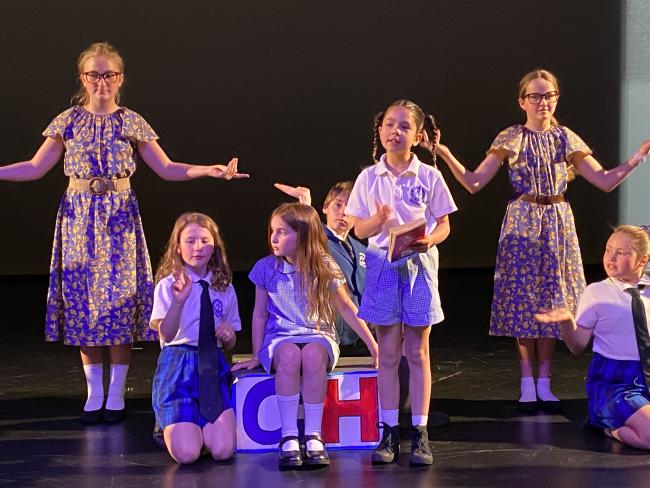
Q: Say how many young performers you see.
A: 7